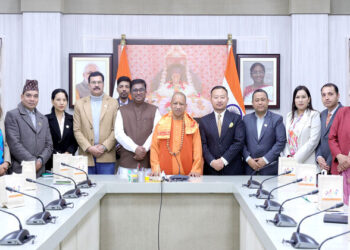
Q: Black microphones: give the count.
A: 12